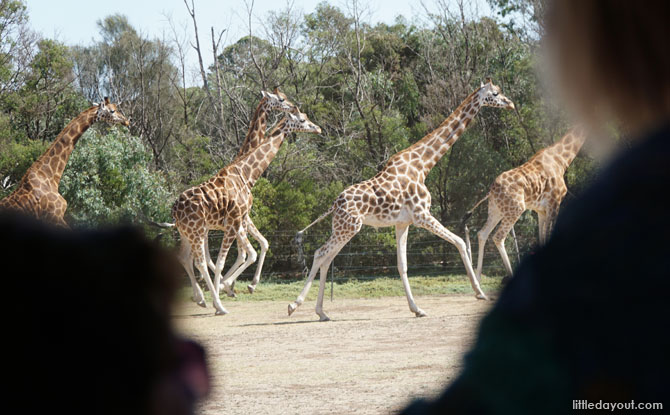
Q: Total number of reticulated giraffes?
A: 5